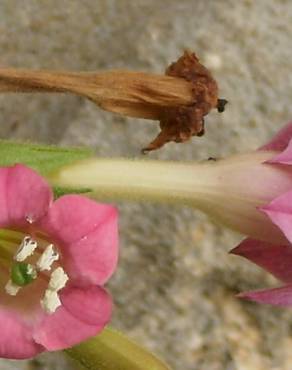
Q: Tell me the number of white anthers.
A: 5